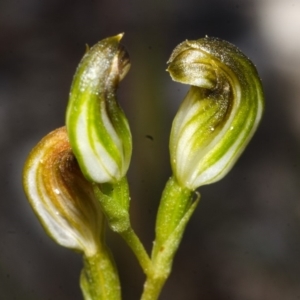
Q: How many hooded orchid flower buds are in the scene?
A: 3